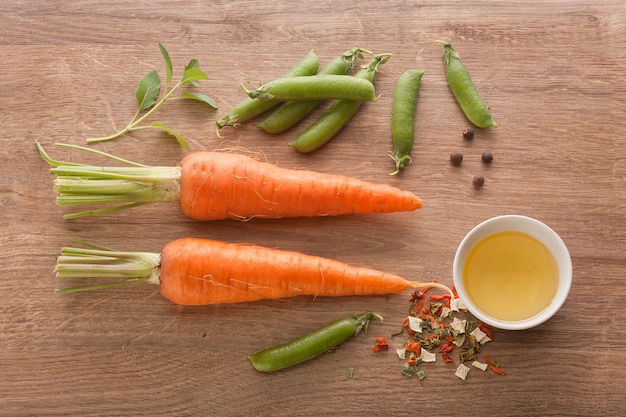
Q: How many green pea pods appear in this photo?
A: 7